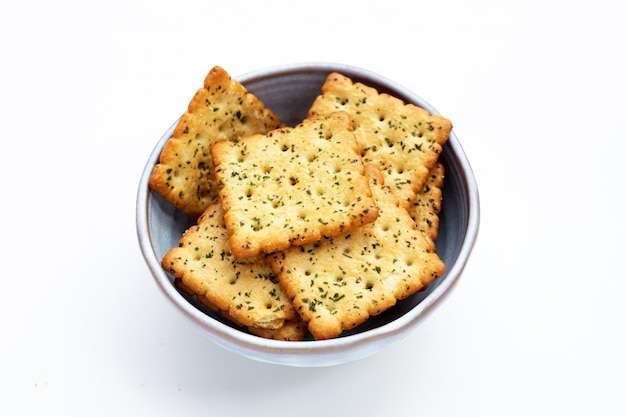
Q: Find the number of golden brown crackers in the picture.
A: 7